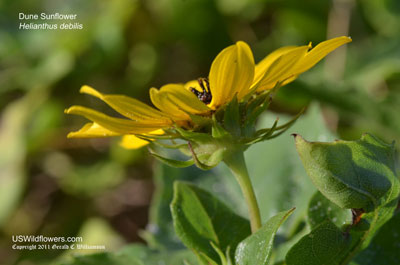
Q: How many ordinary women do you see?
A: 0